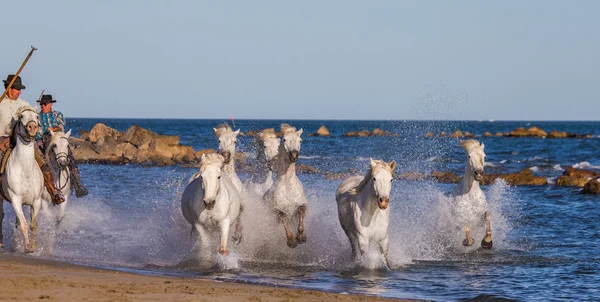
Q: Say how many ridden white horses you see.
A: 2